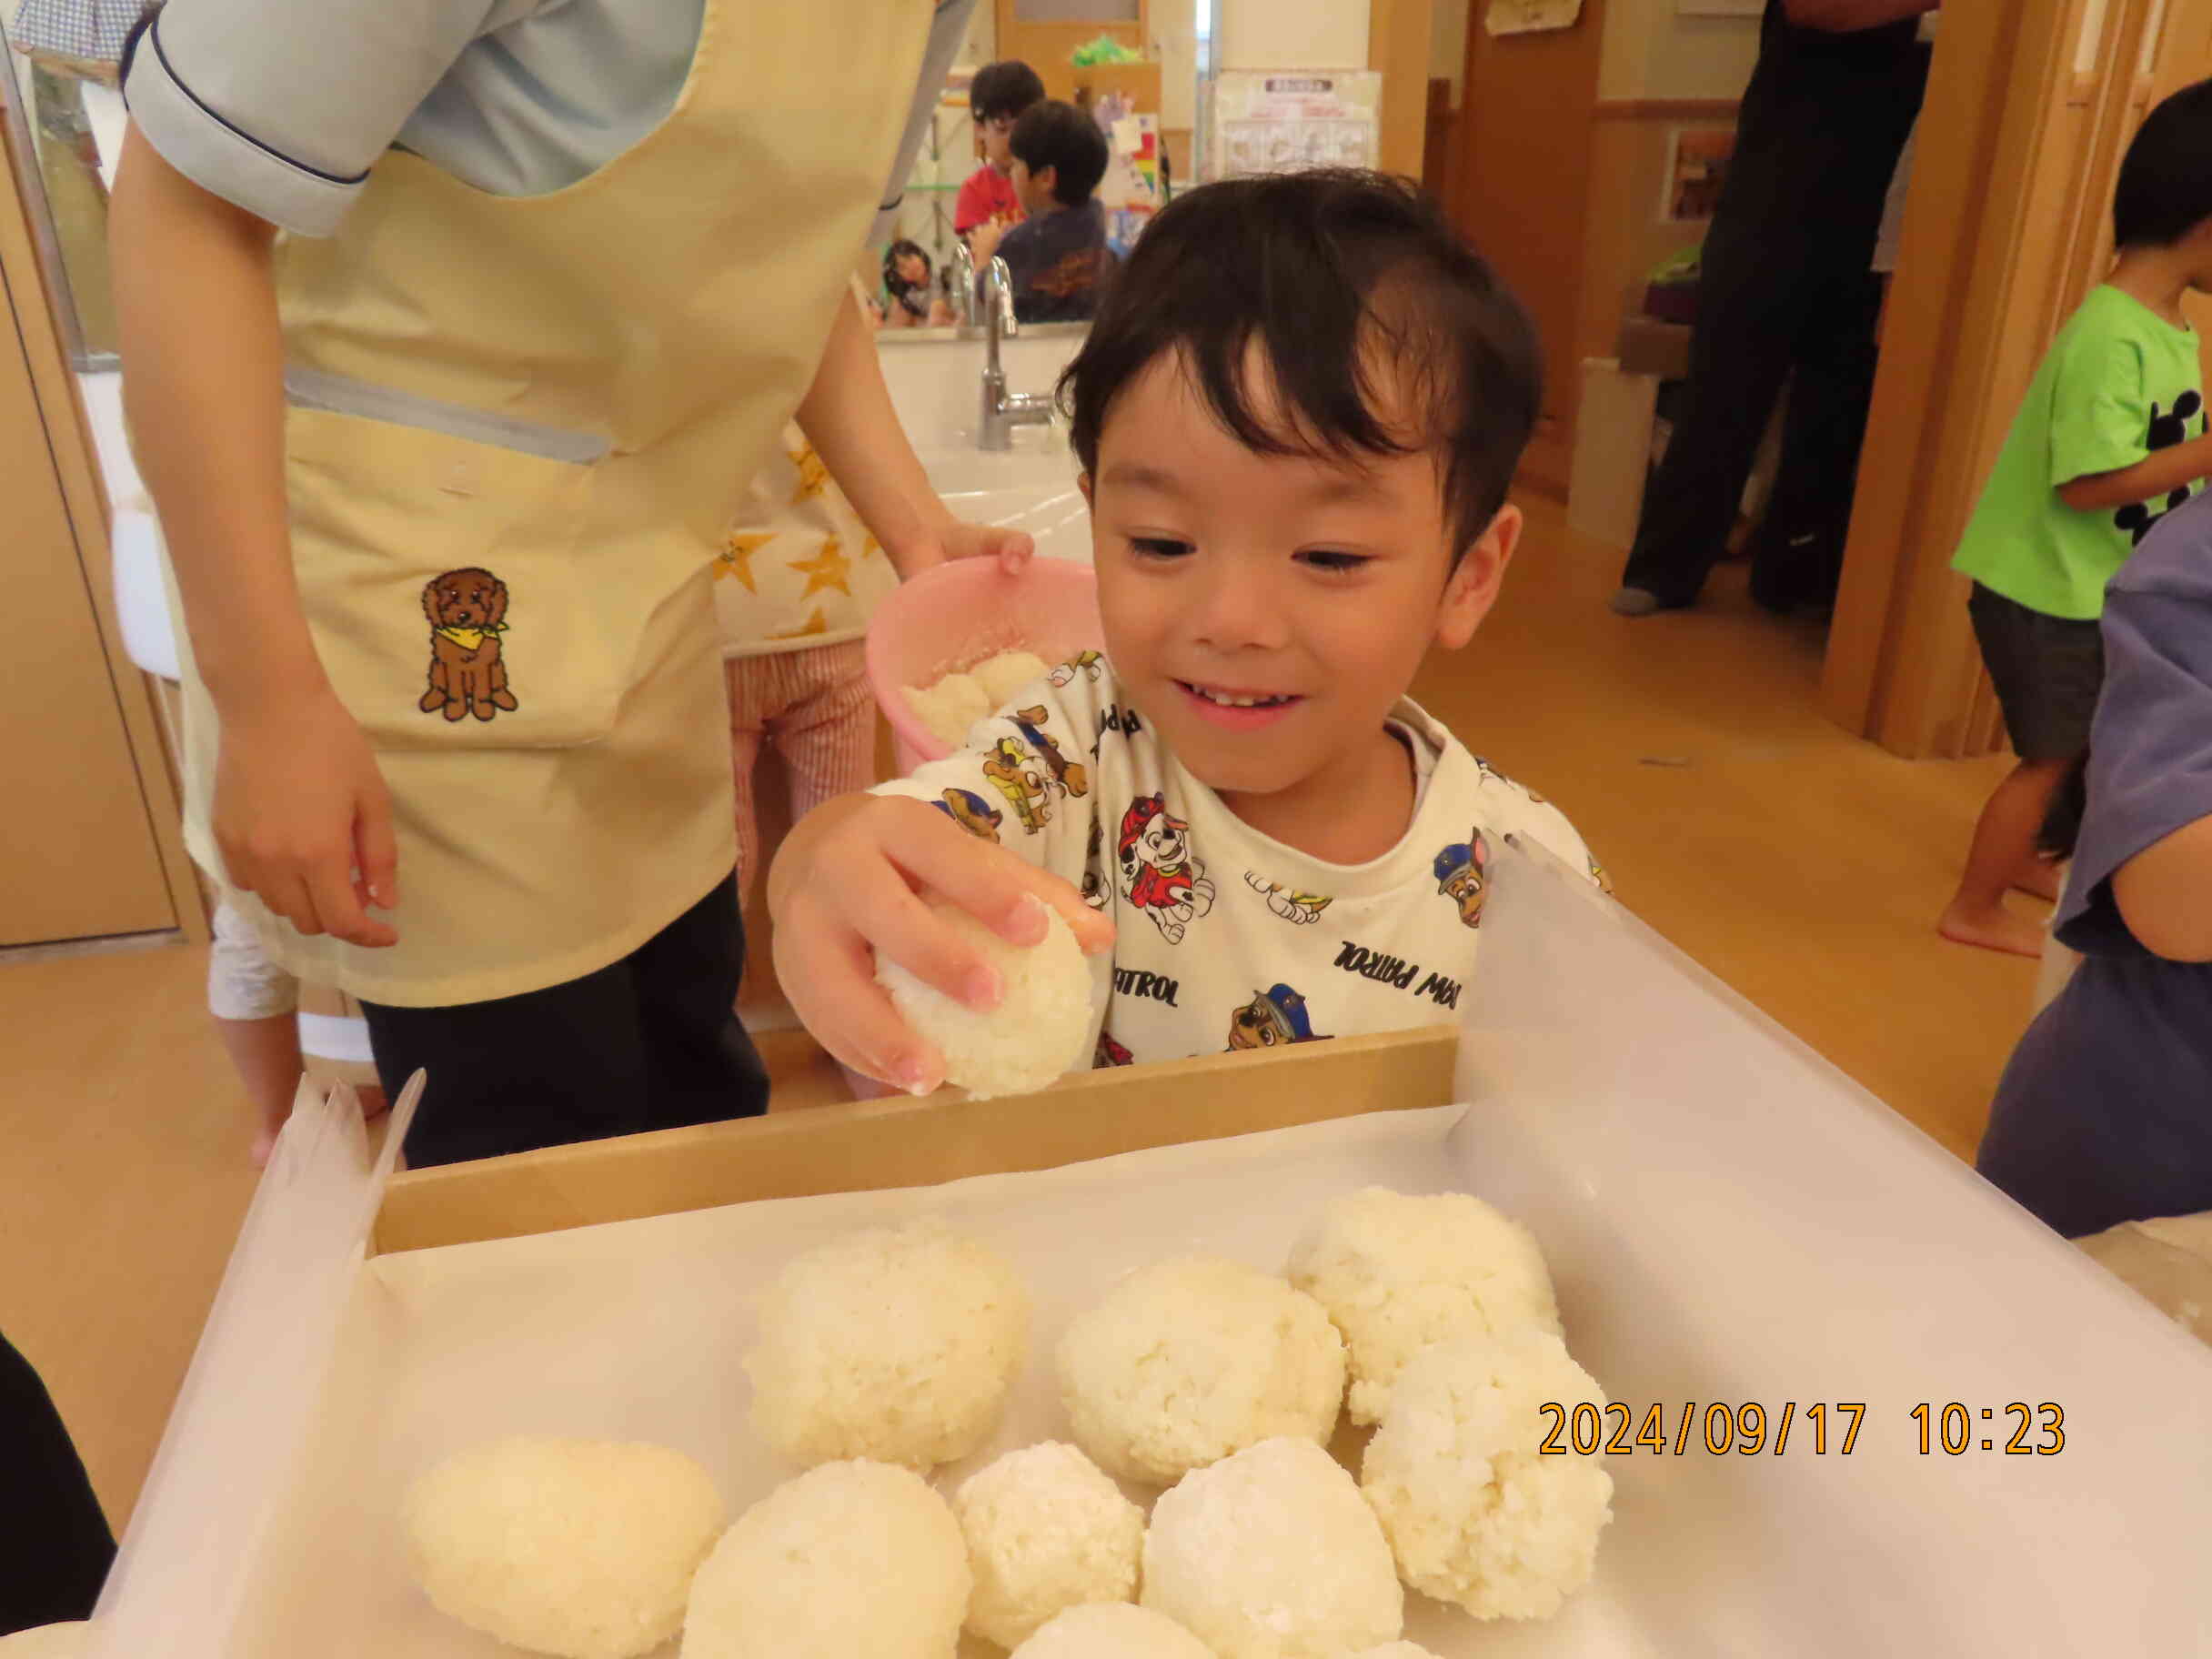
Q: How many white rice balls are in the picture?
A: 11